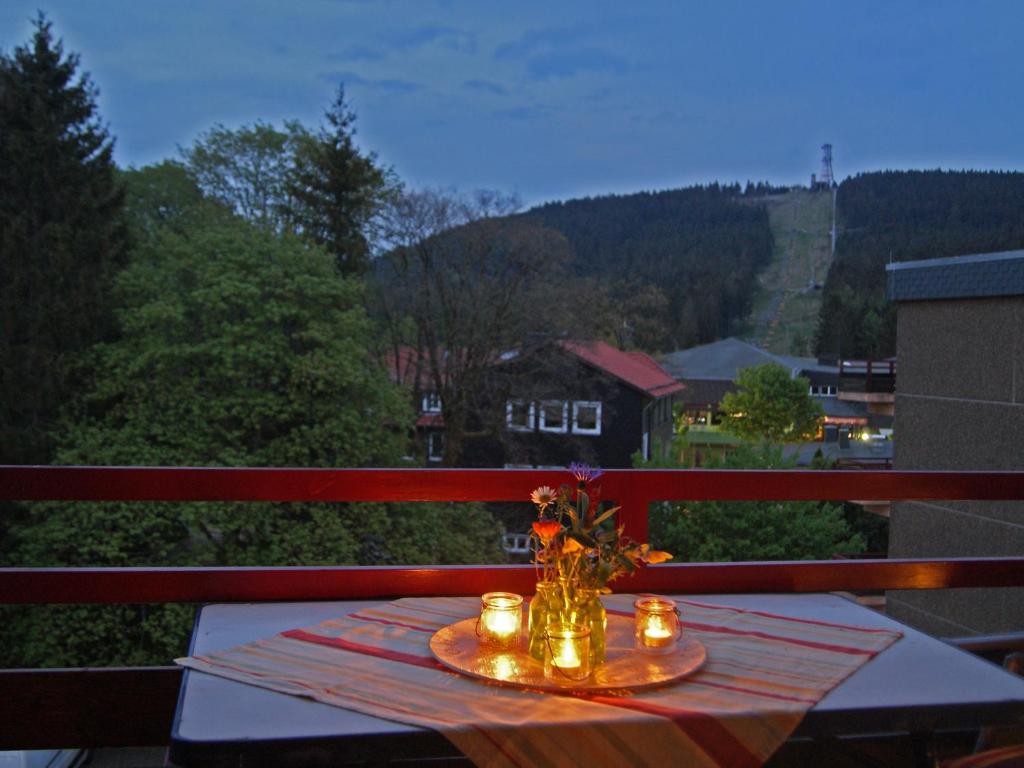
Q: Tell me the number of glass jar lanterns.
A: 3